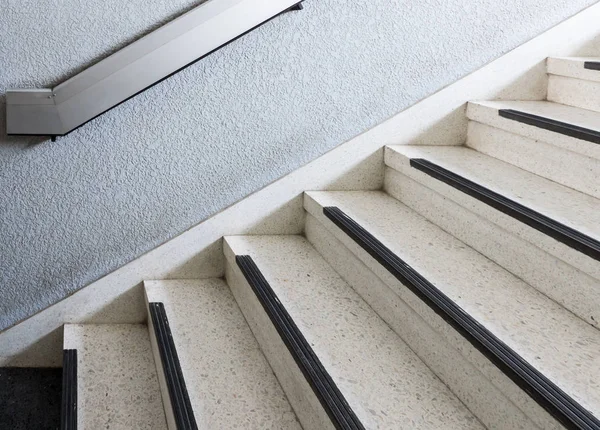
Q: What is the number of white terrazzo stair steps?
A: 7